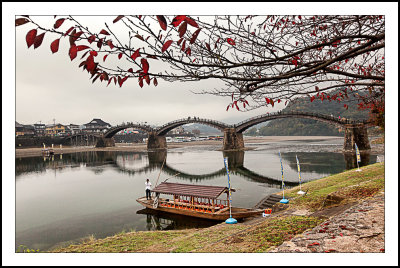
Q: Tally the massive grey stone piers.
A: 4